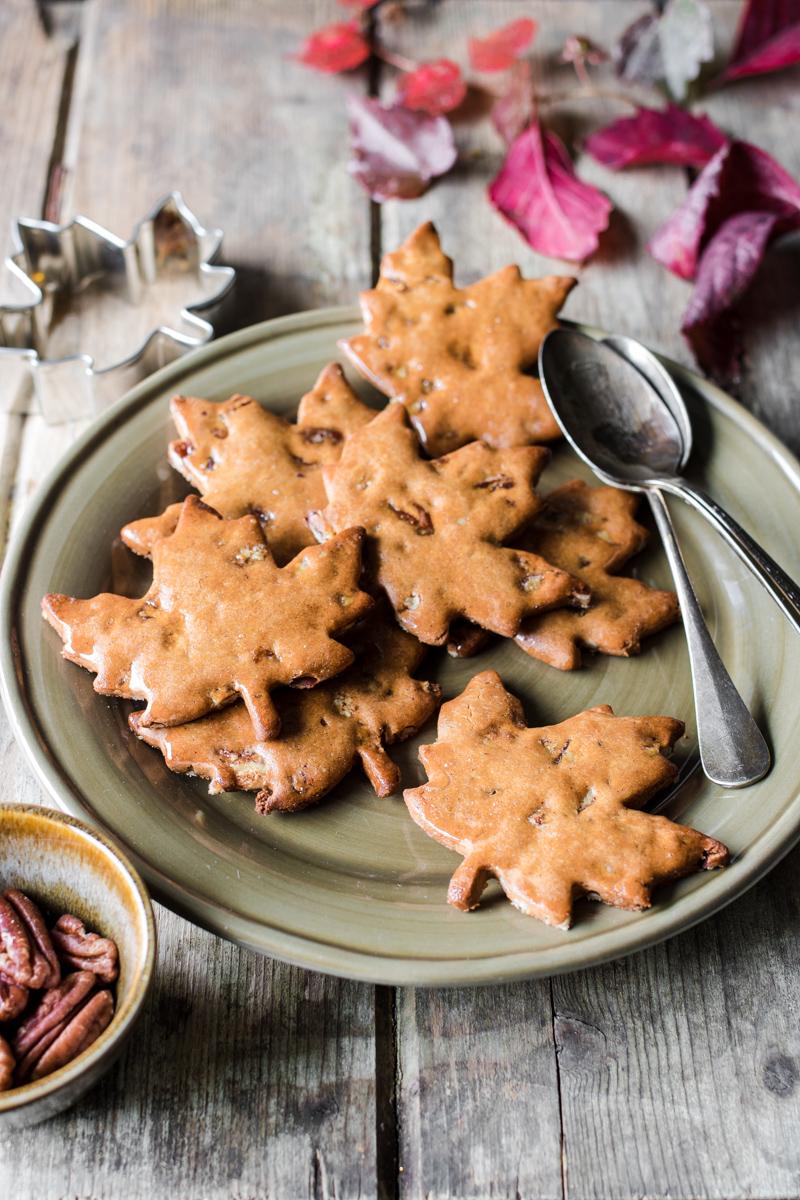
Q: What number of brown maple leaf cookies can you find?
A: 7